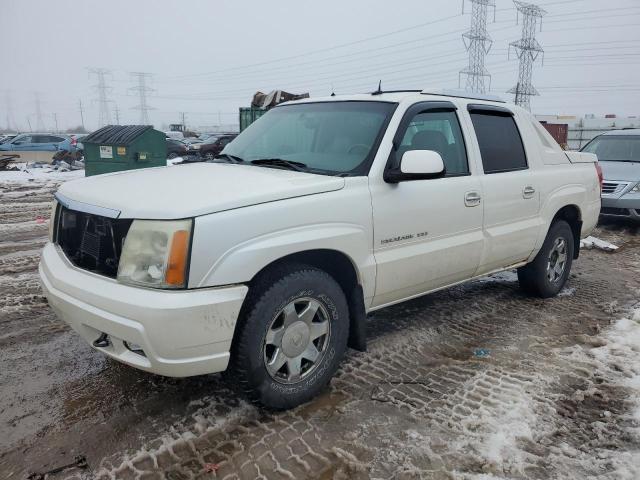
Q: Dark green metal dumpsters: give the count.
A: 1